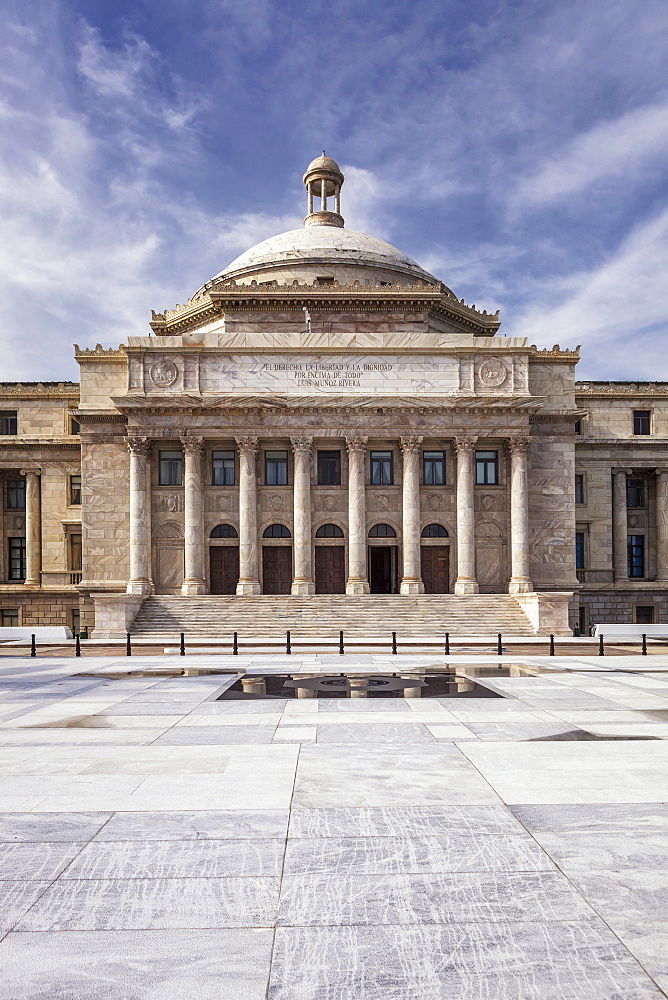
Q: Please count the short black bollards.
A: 13